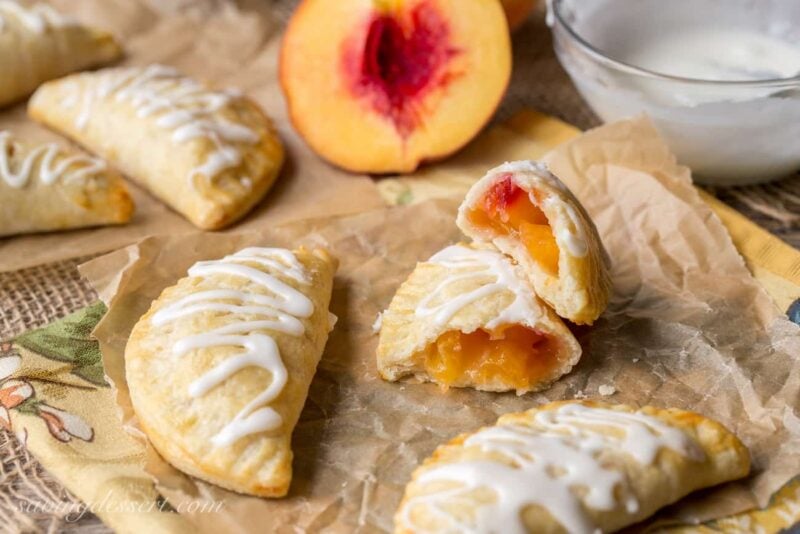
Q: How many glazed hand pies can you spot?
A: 6